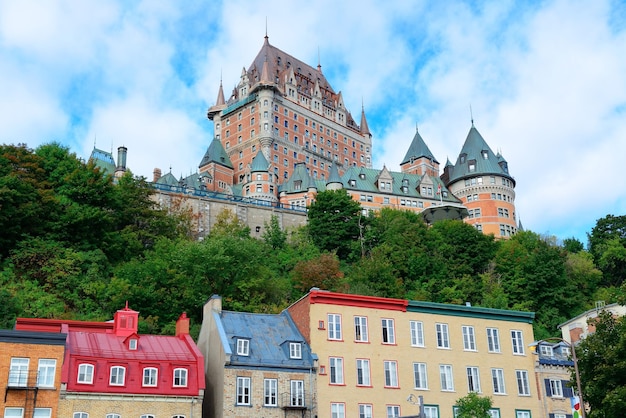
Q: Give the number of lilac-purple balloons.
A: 0